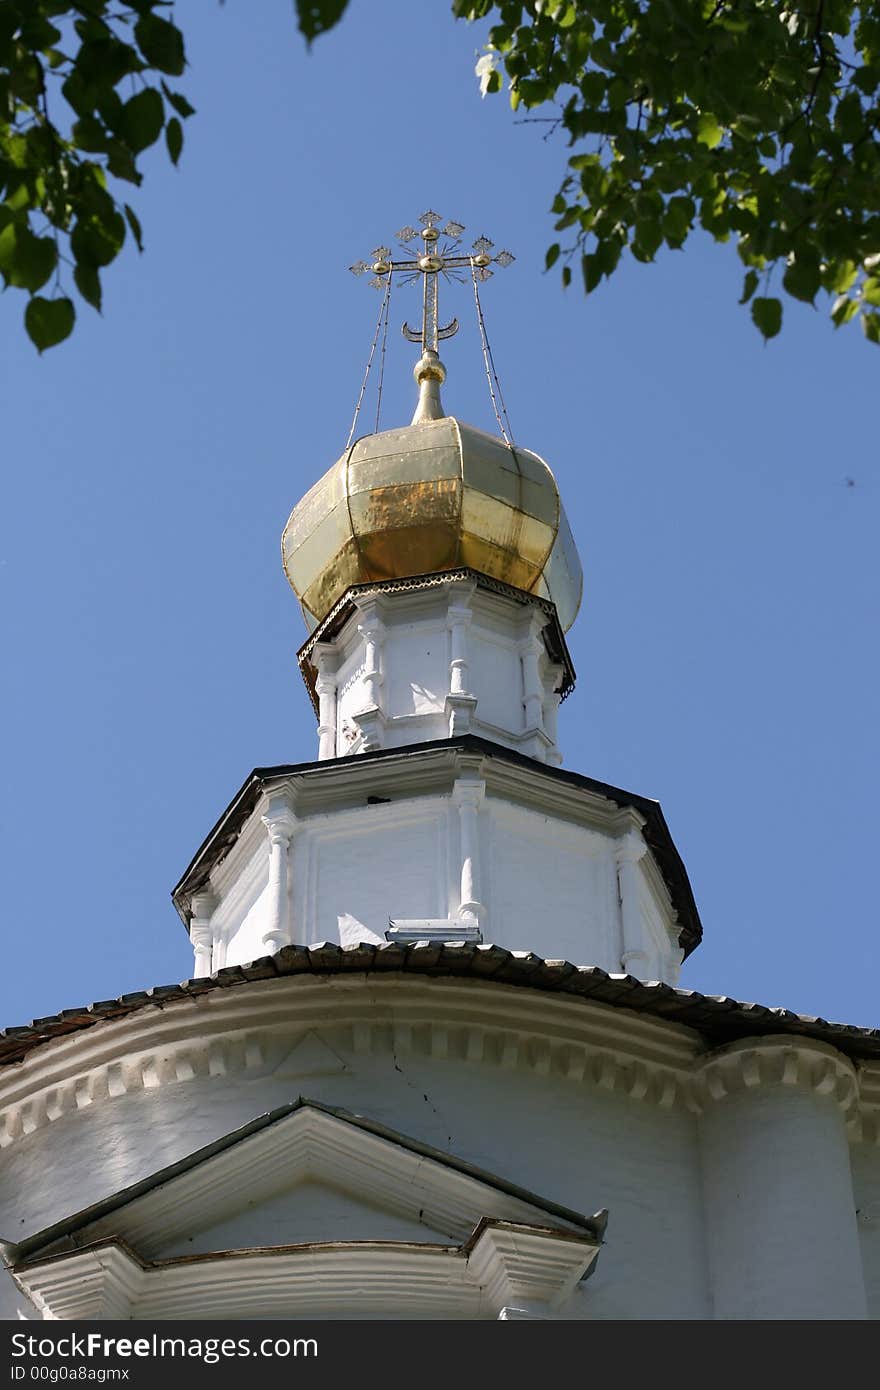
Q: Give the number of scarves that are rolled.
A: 0